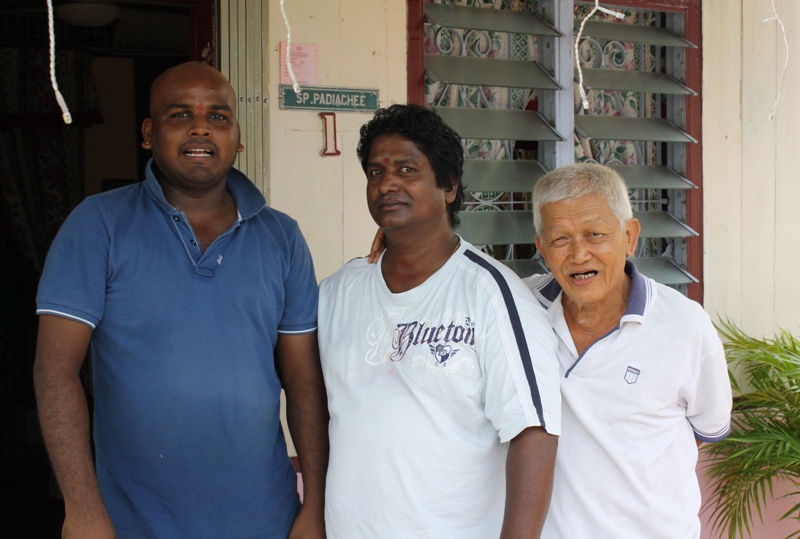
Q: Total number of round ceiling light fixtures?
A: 1